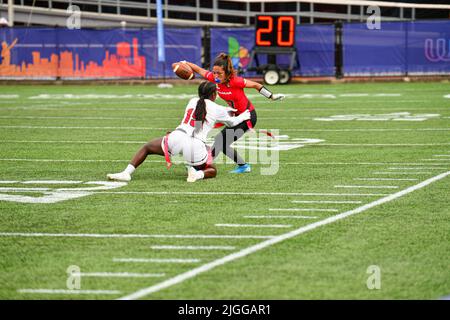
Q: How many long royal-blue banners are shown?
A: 3